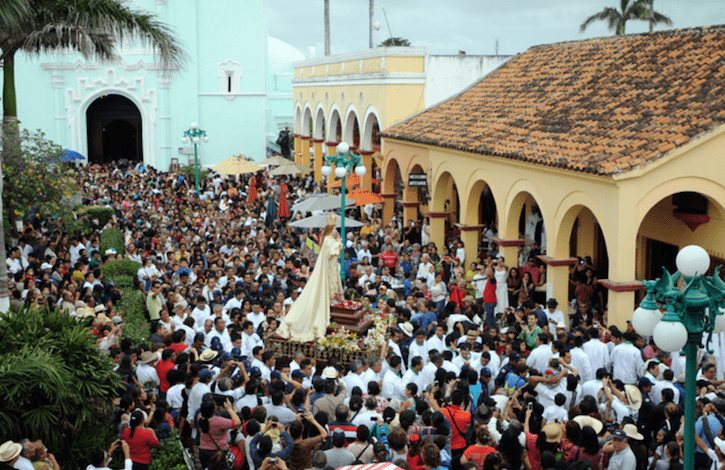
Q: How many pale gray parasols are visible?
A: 2